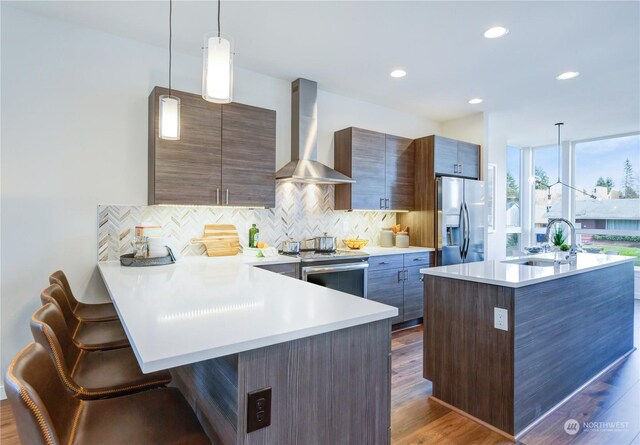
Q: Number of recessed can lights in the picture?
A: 4